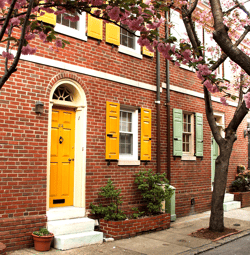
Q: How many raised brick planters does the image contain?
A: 2